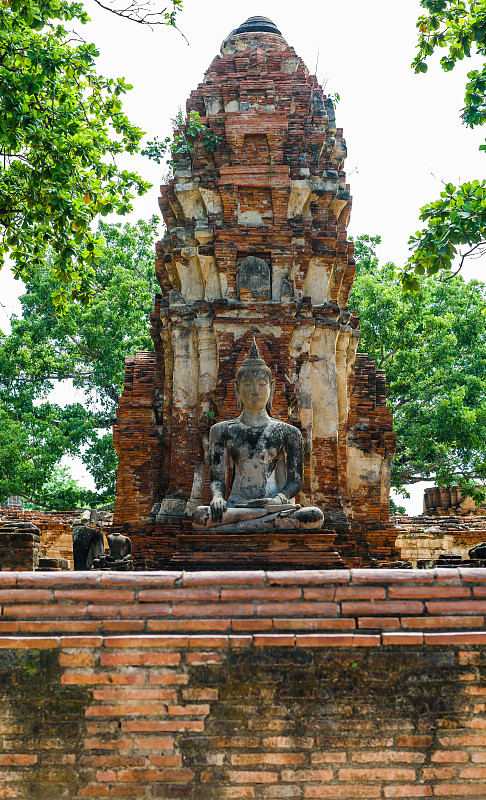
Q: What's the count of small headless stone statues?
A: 2